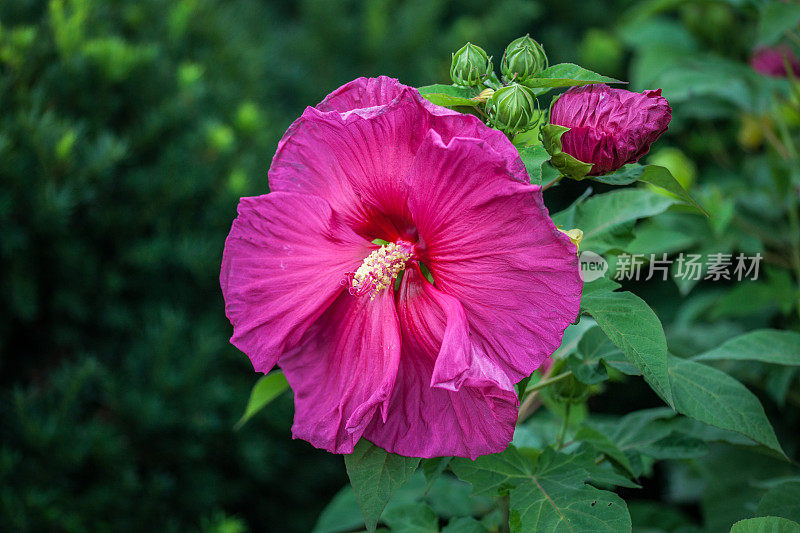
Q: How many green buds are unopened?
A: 3